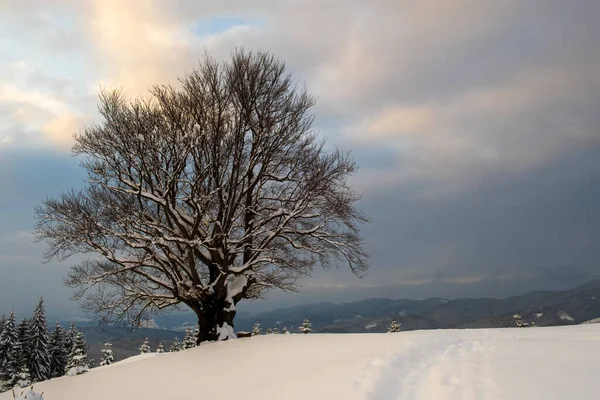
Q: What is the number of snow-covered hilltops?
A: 1